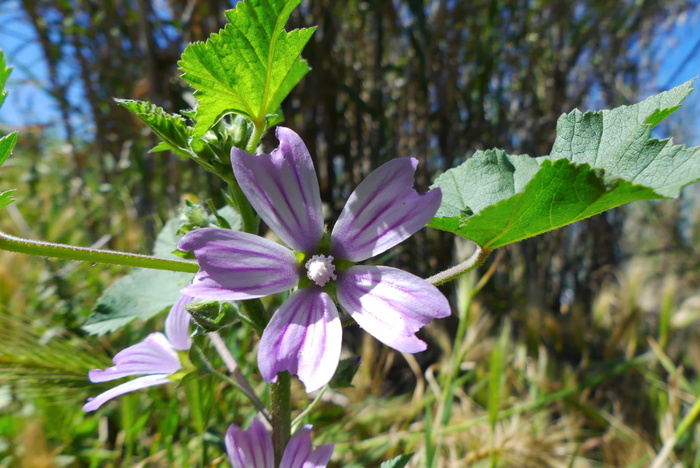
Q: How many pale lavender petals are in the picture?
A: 10